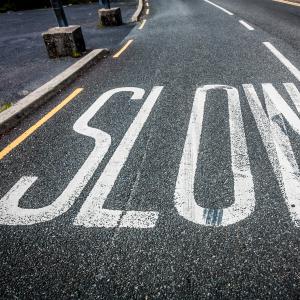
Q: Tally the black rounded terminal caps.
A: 0